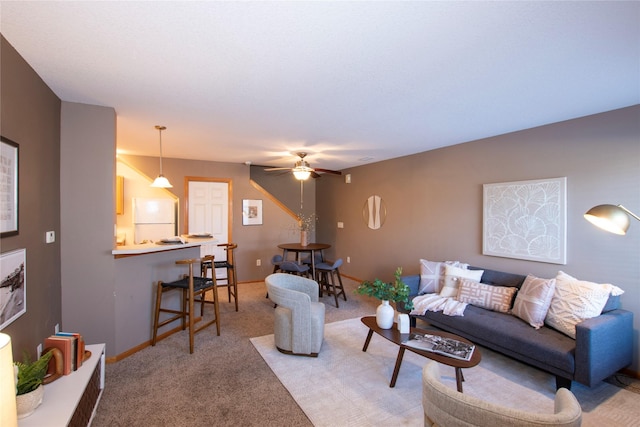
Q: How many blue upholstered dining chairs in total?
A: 4